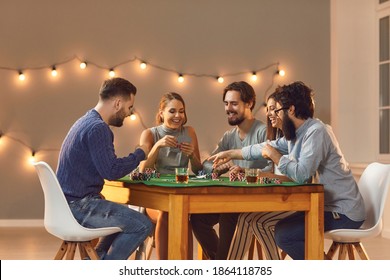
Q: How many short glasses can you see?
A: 2